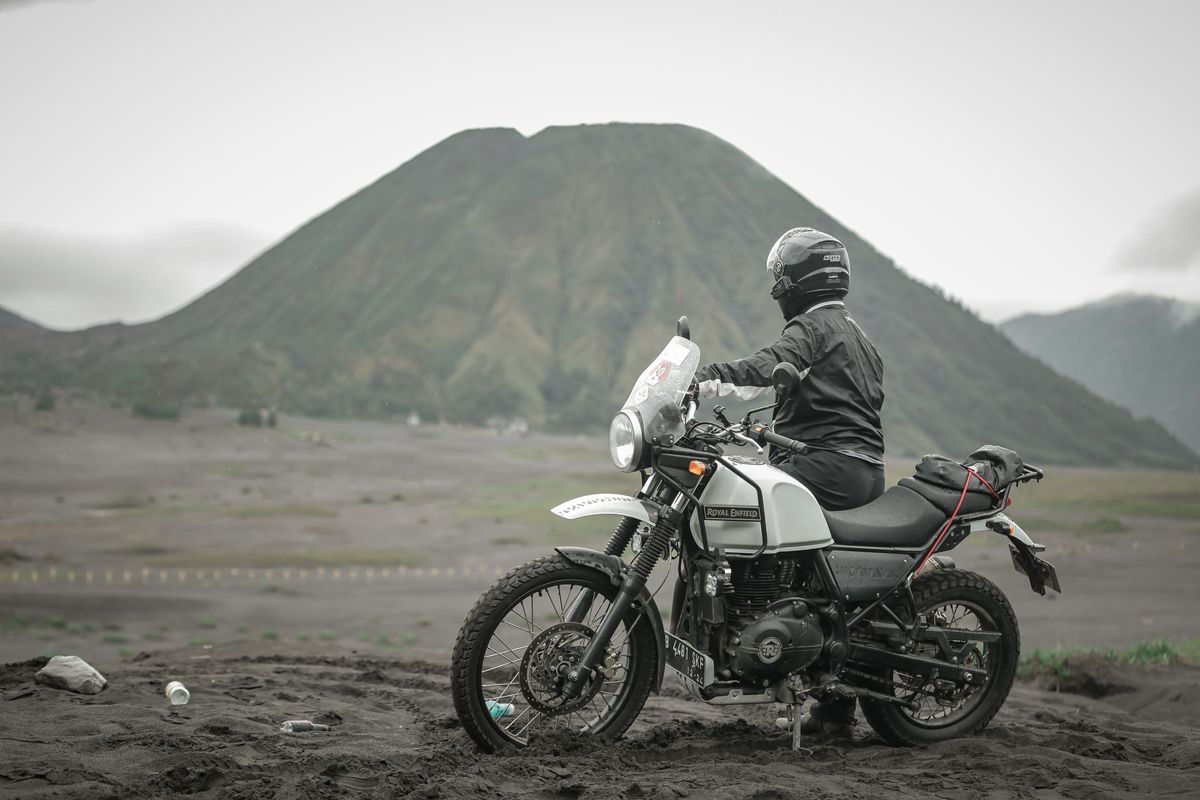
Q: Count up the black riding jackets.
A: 1